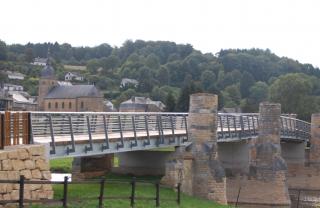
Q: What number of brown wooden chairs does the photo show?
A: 0